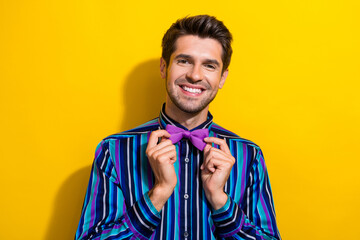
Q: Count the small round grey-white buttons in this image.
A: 3